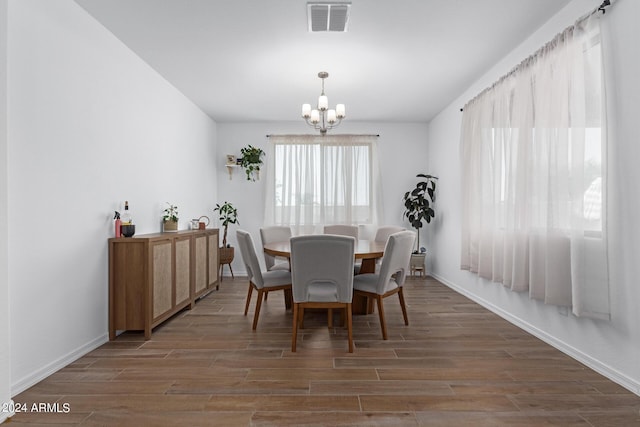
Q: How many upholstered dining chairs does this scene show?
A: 6